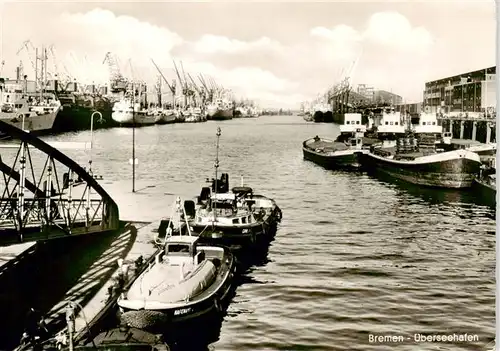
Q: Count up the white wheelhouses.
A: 3